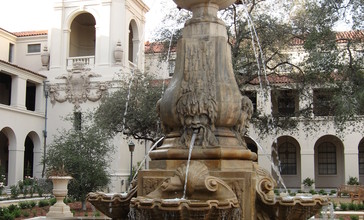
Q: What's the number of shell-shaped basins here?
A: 3